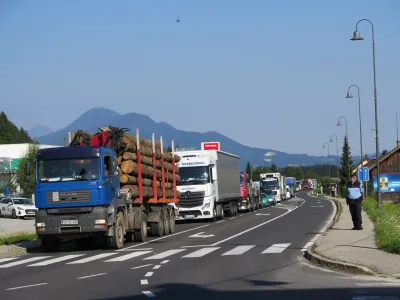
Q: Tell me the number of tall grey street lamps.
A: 5